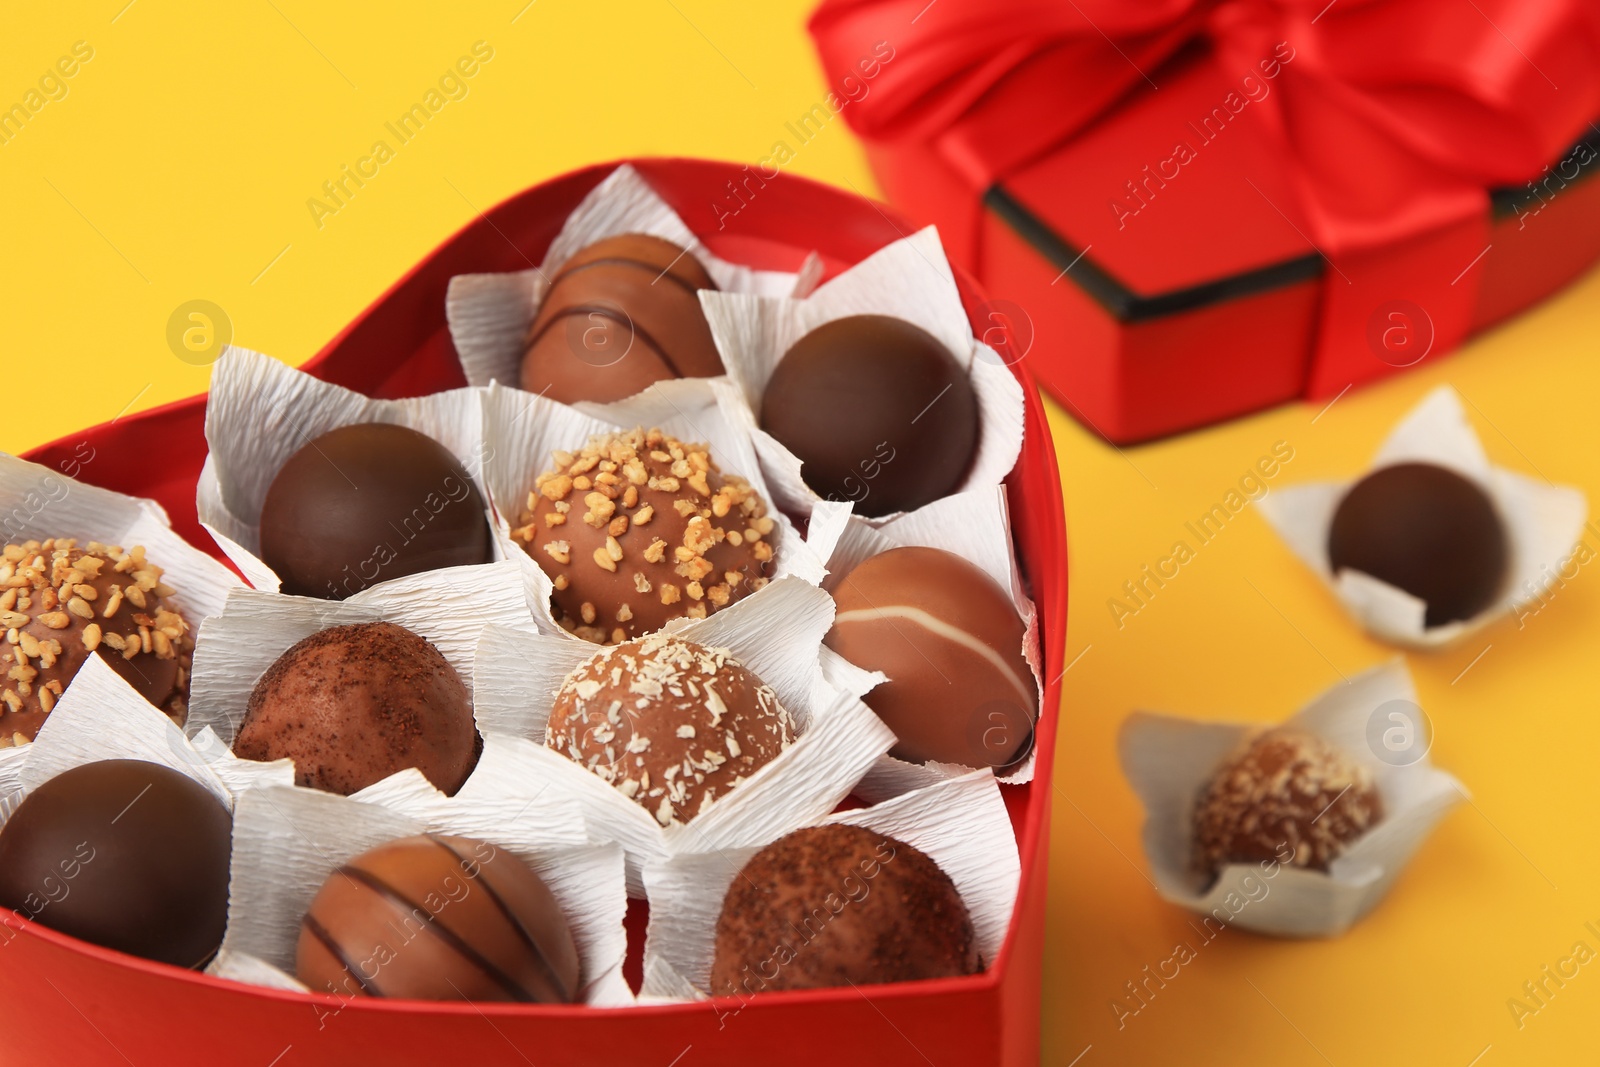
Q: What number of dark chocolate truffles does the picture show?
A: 4